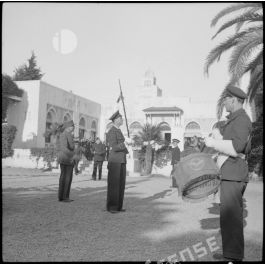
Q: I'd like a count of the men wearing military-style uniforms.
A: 5